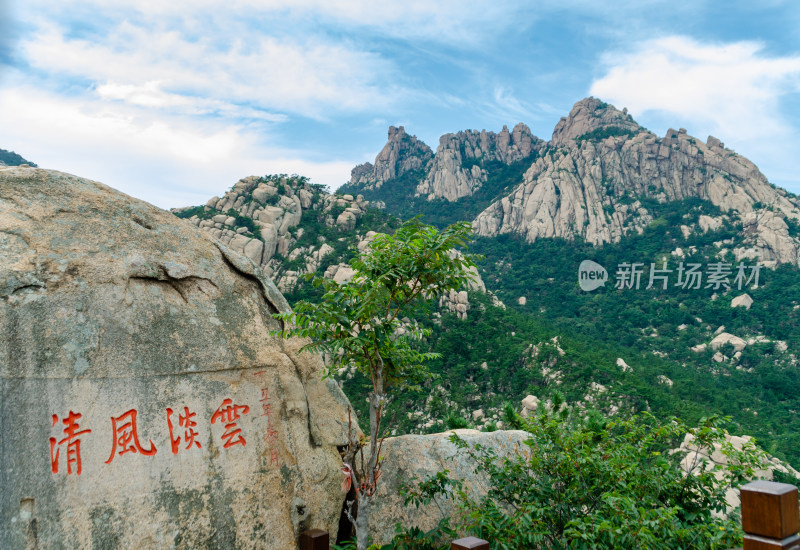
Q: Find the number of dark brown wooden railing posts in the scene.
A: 3